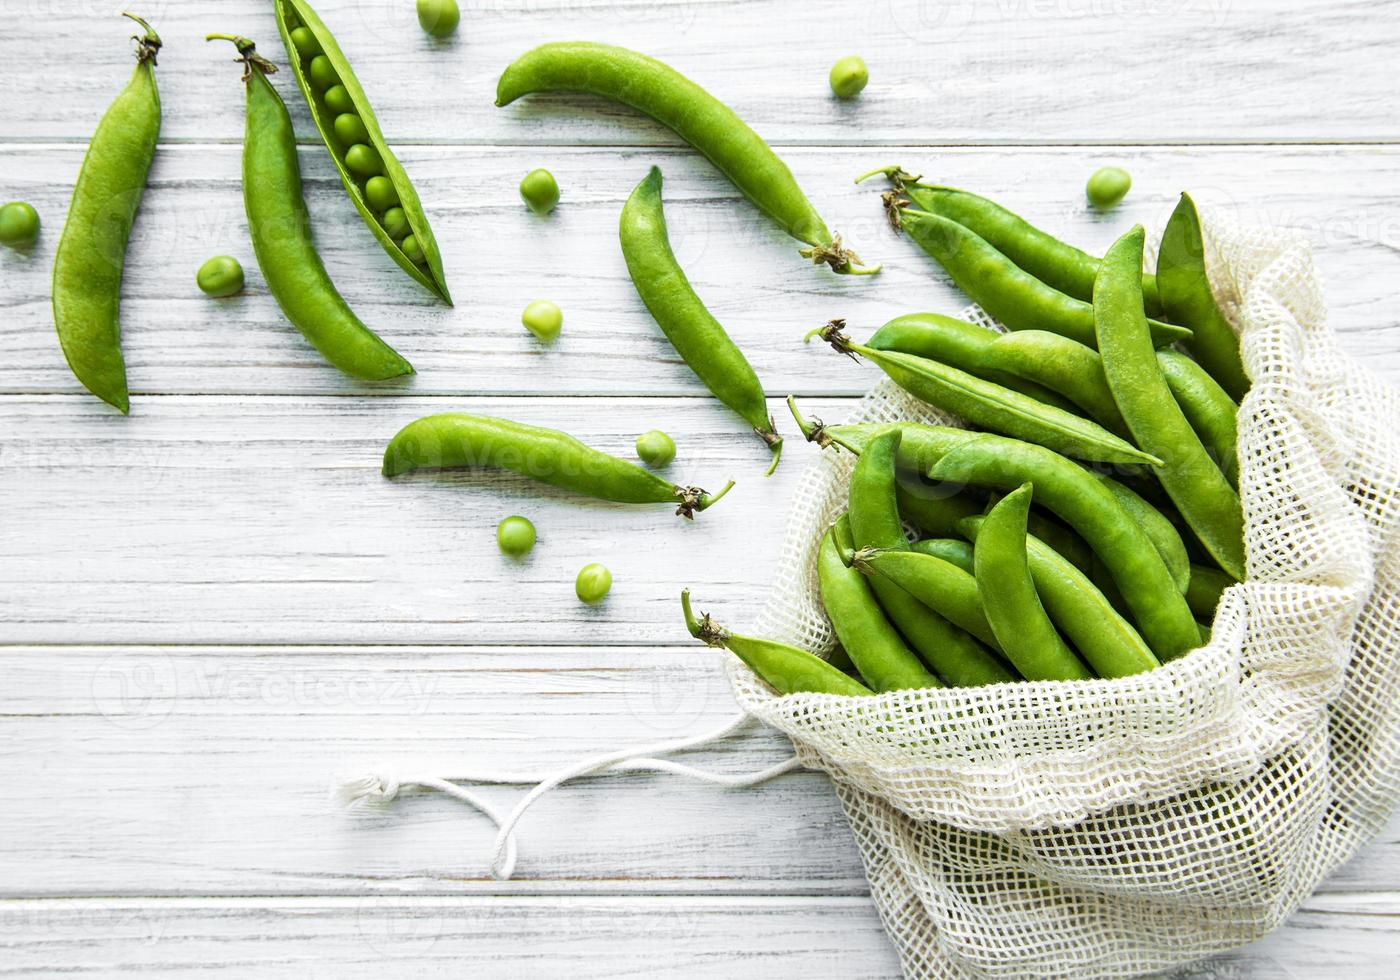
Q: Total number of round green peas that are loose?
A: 10